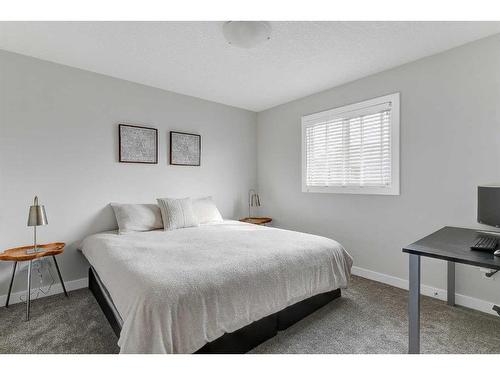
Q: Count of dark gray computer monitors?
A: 1